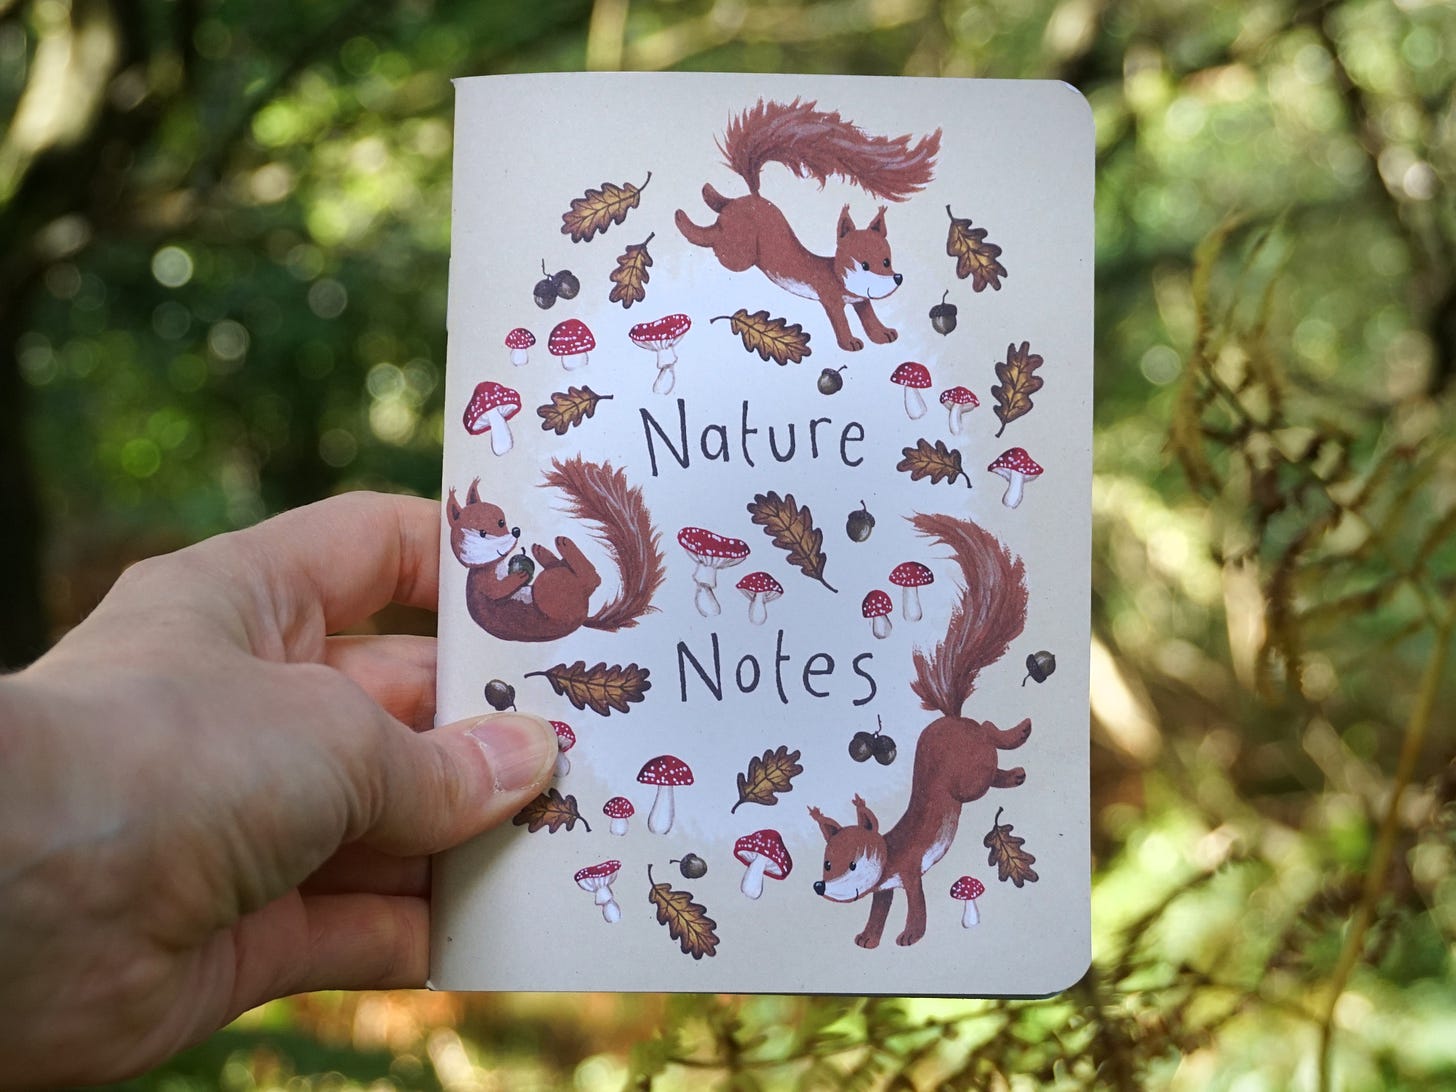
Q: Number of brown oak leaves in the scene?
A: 13